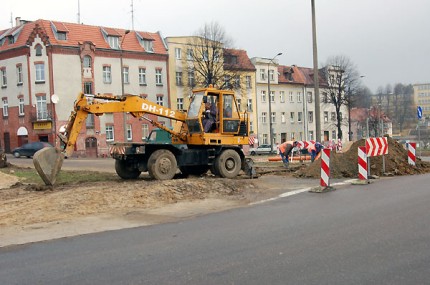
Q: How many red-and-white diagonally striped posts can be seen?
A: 3